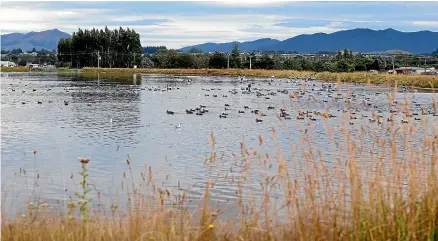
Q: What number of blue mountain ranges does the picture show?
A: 2